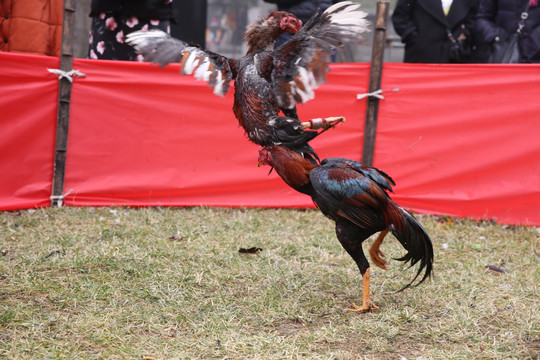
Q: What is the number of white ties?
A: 3